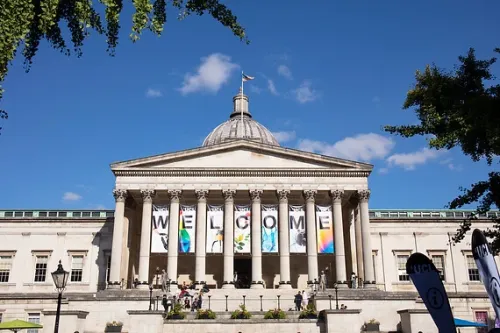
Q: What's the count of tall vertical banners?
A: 7